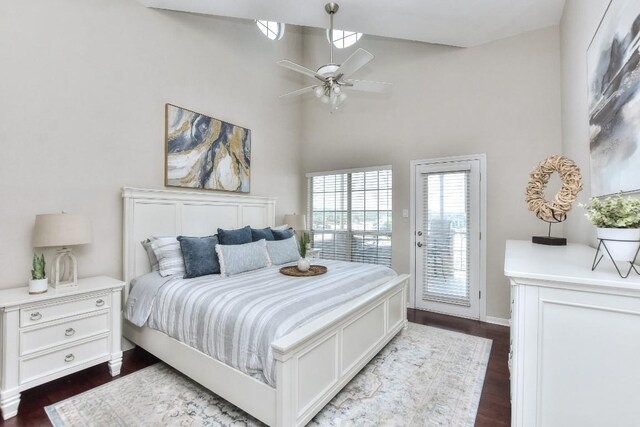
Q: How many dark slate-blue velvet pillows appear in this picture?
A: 4